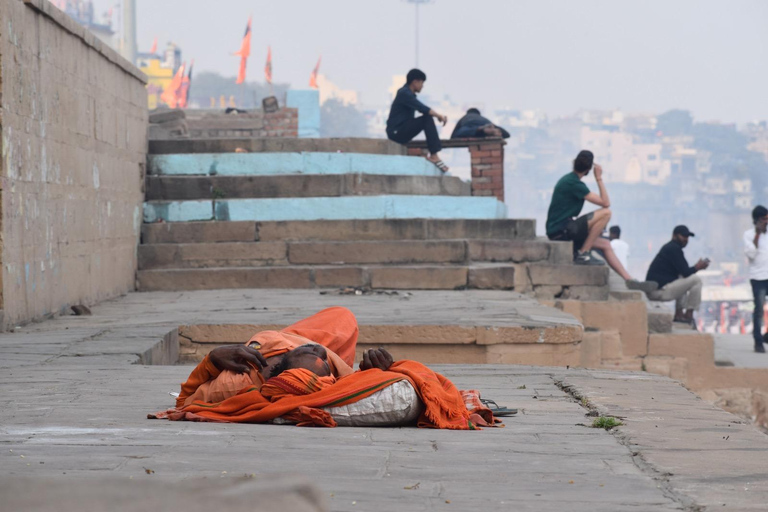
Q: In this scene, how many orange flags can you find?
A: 6